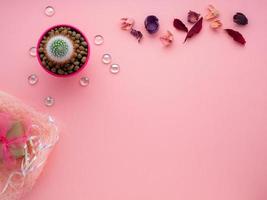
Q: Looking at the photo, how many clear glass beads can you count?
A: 8